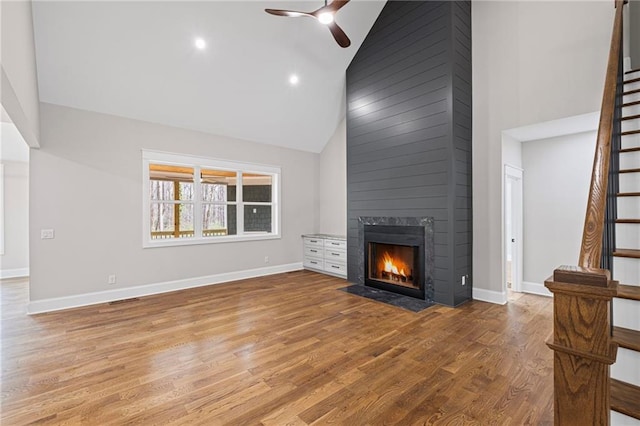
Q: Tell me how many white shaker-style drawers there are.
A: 6